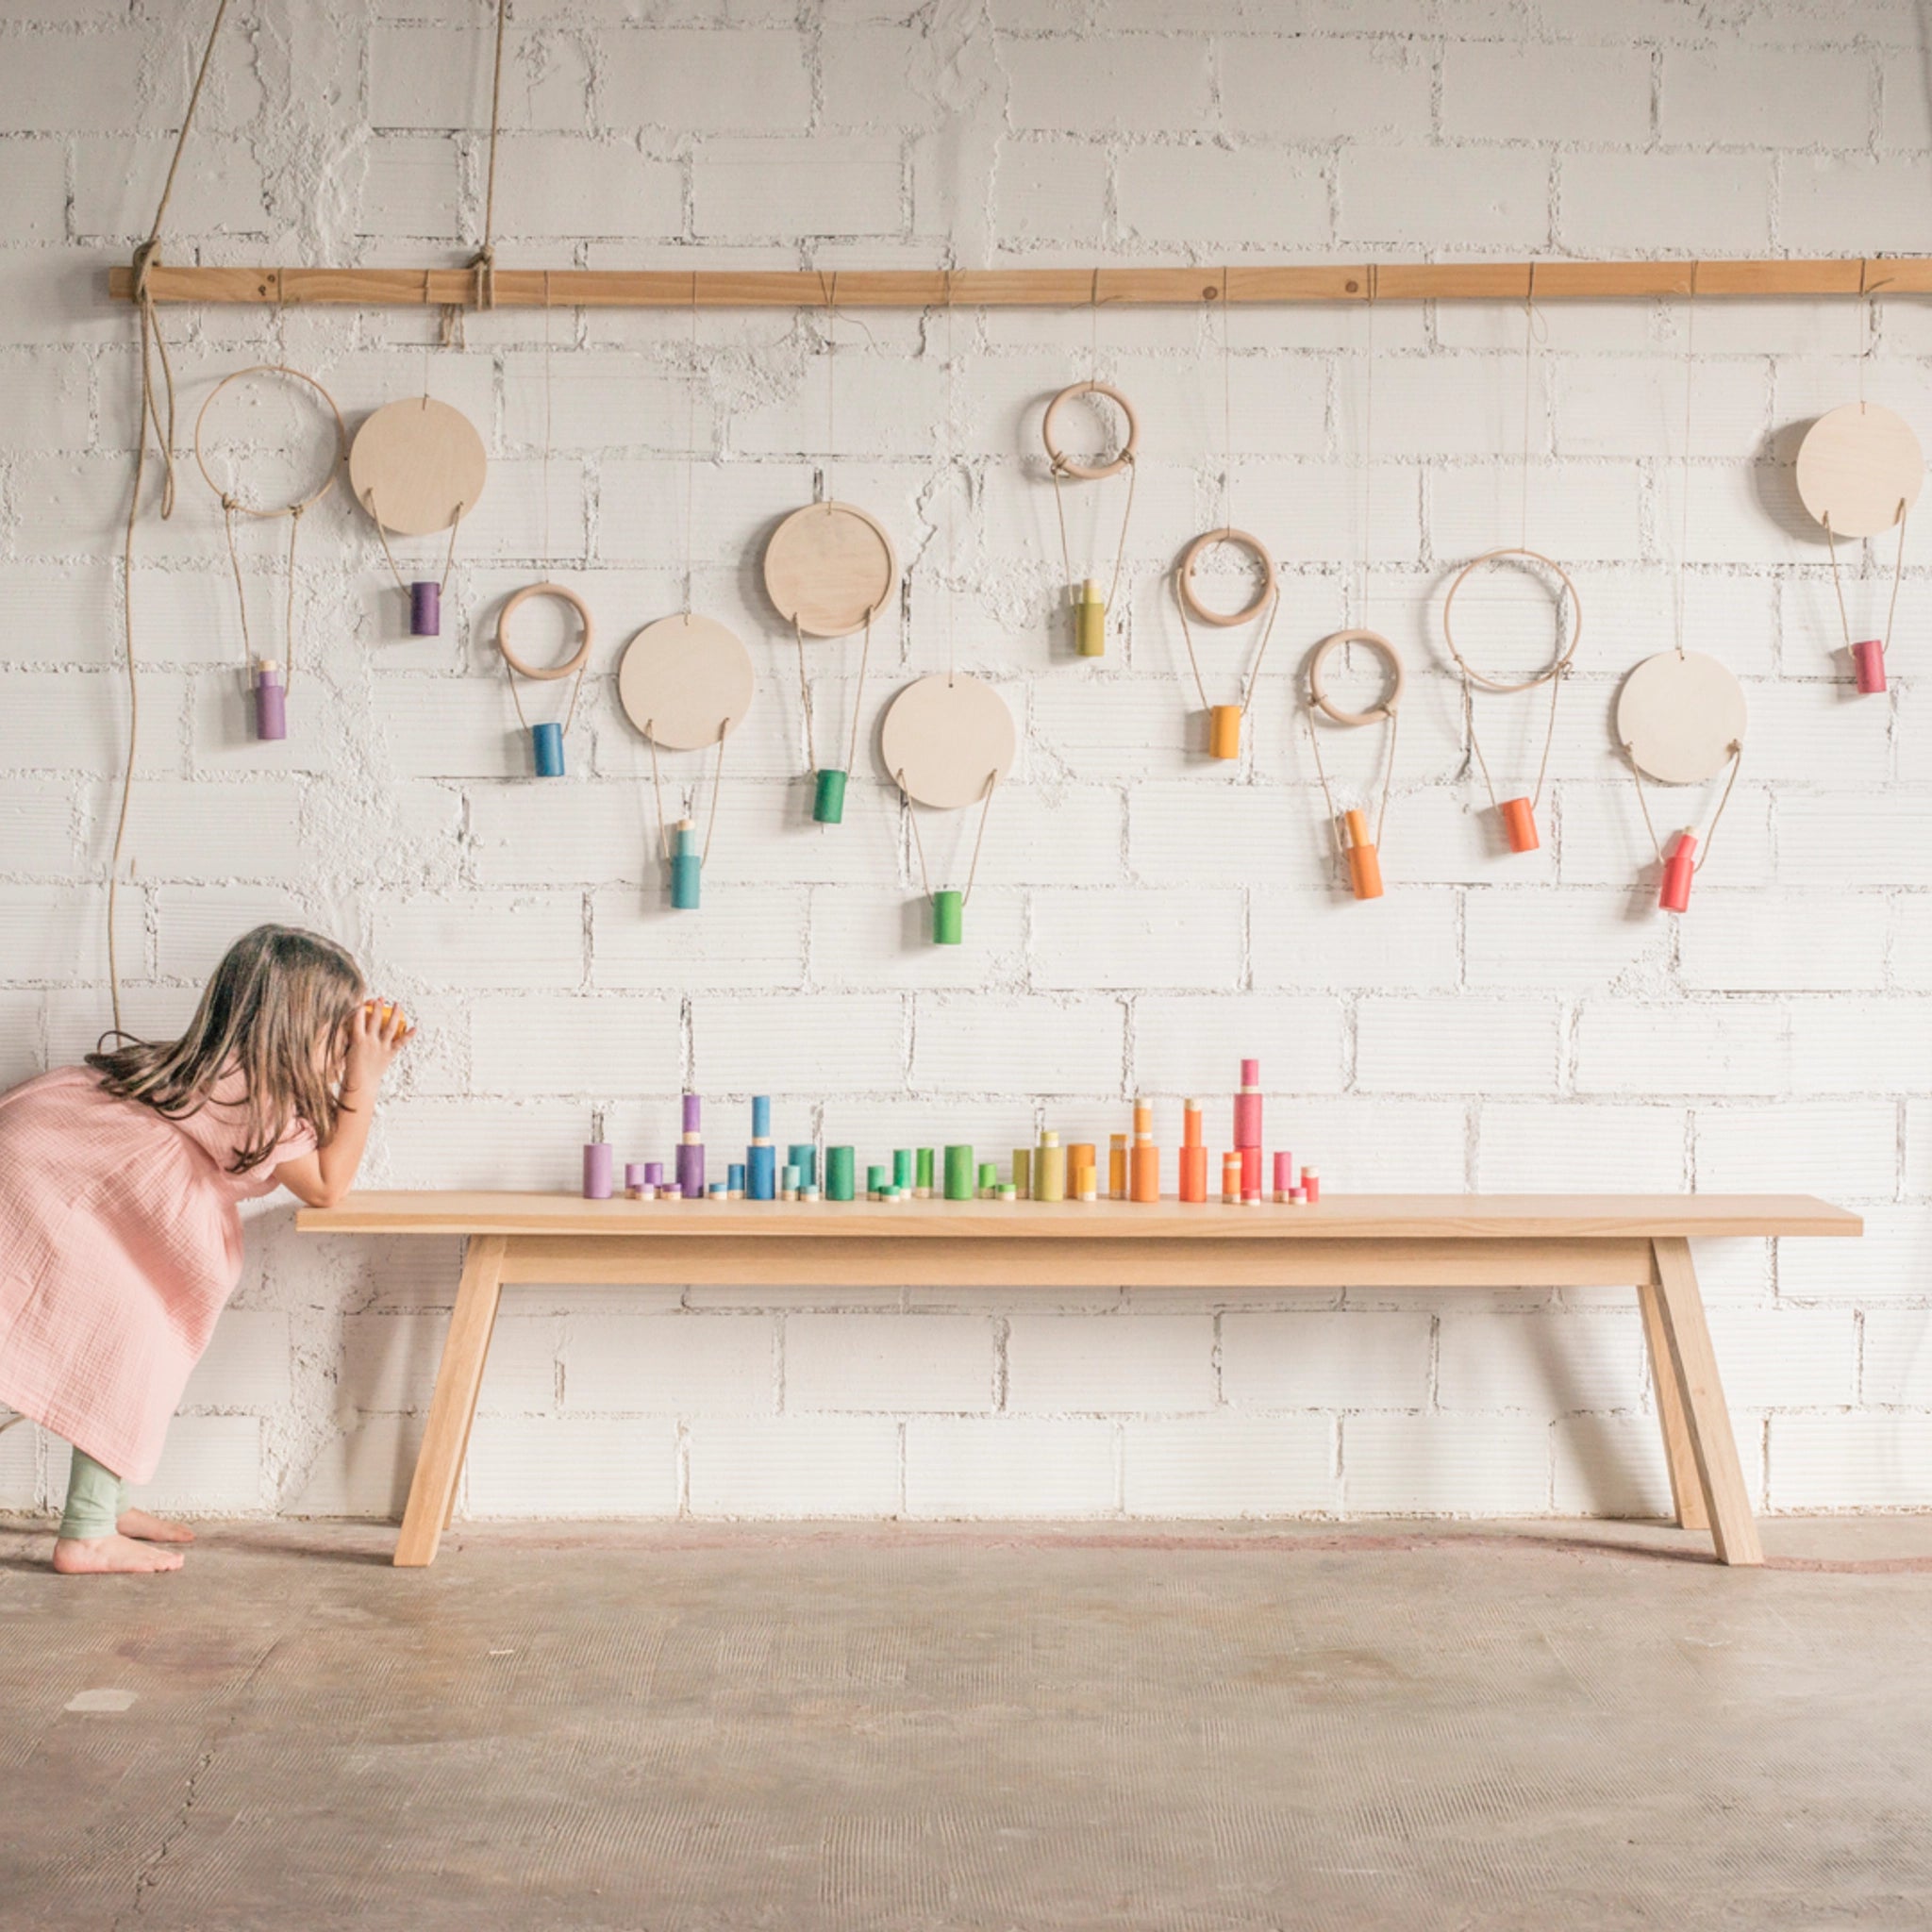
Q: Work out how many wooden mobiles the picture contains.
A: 12